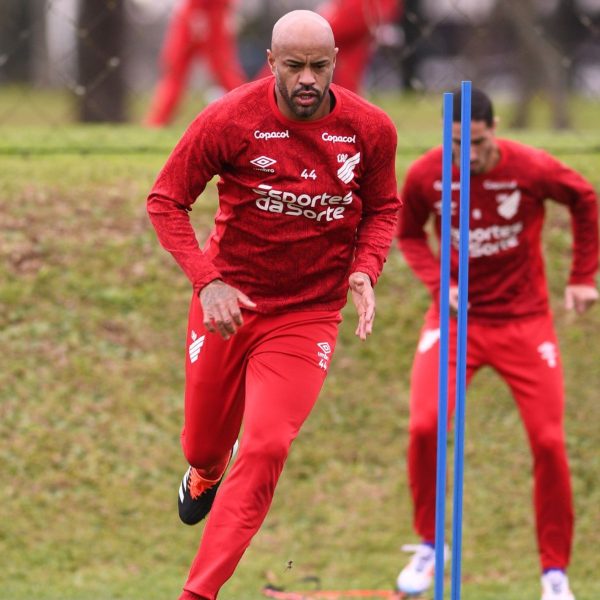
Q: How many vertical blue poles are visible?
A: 2